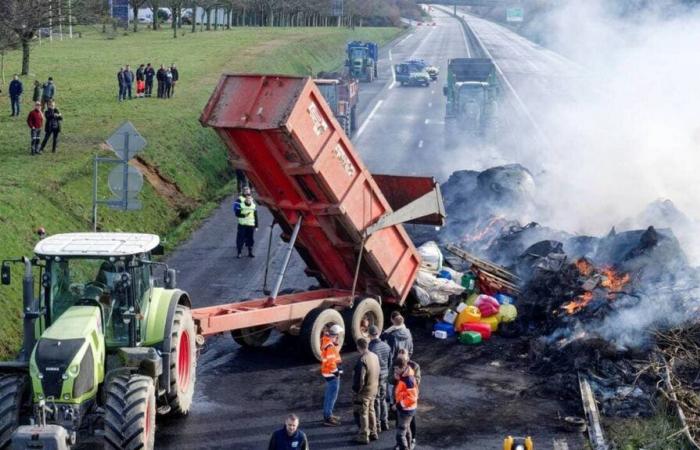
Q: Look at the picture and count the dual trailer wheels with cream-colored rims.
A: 2